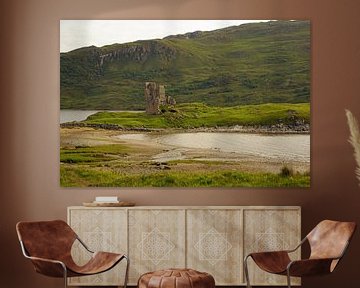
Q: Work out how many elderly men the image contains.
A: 0